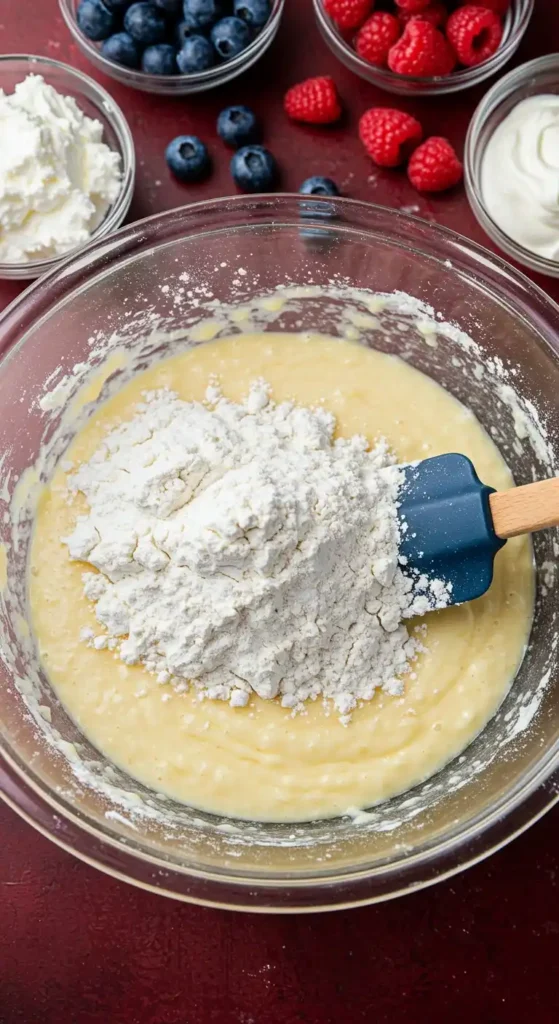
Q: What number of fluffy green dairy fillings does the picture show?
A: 0